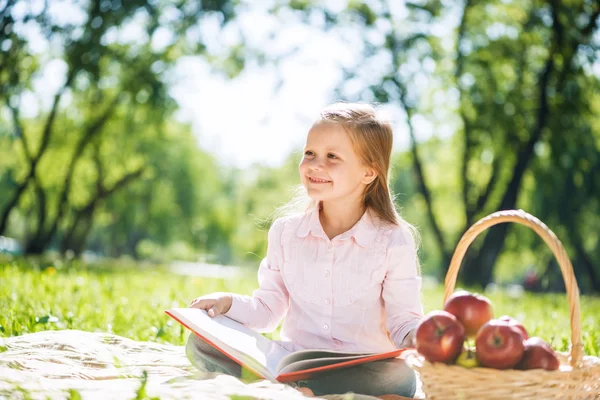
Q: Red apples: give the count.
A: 5